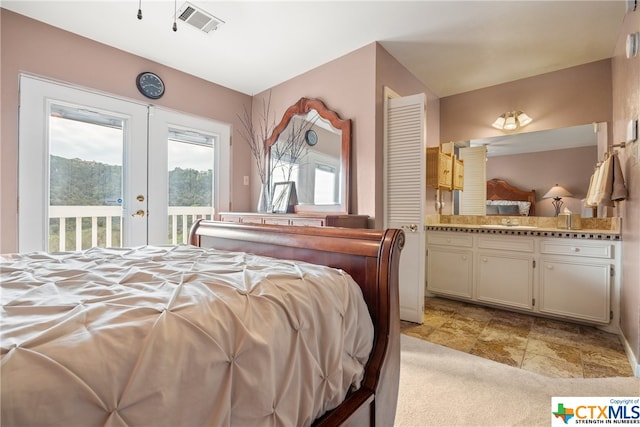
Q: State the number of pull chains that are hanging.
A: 2